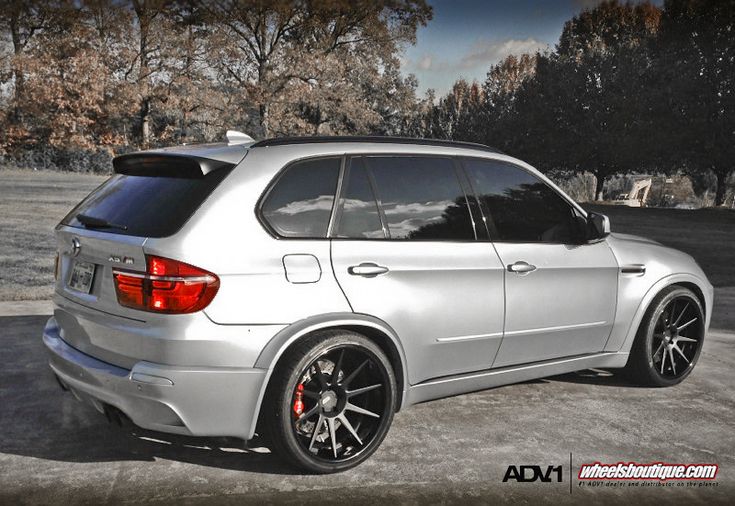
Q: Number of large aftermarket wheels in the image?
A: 2